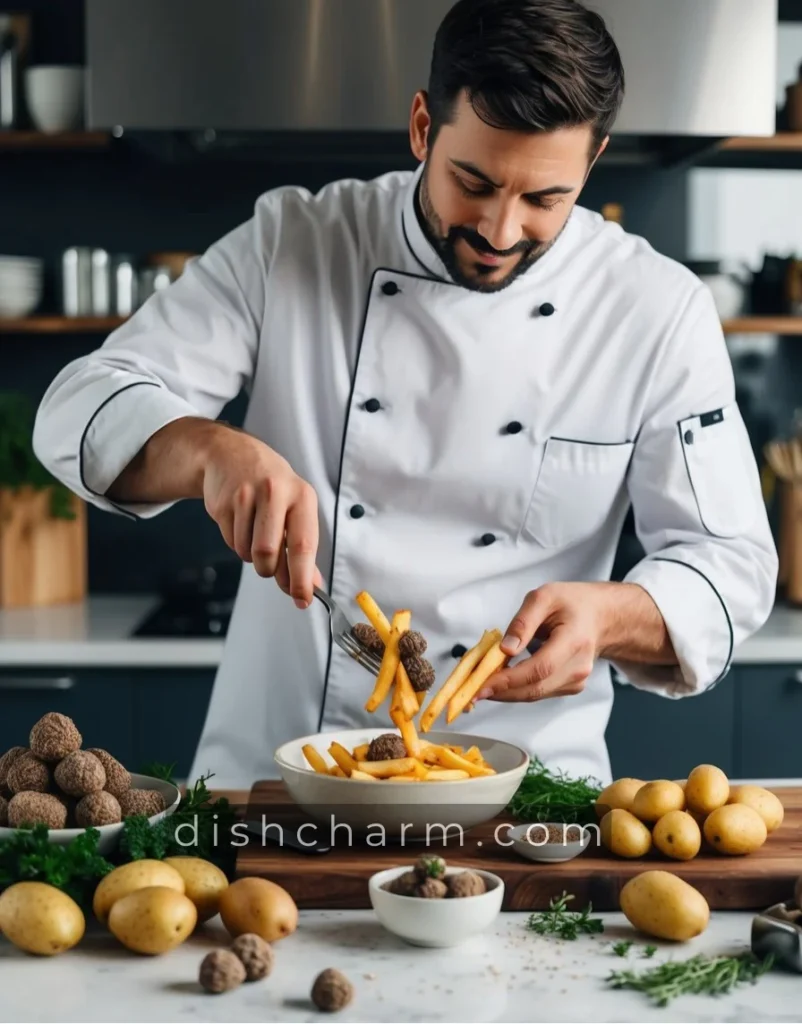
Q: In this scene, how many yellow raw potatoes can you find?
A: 13